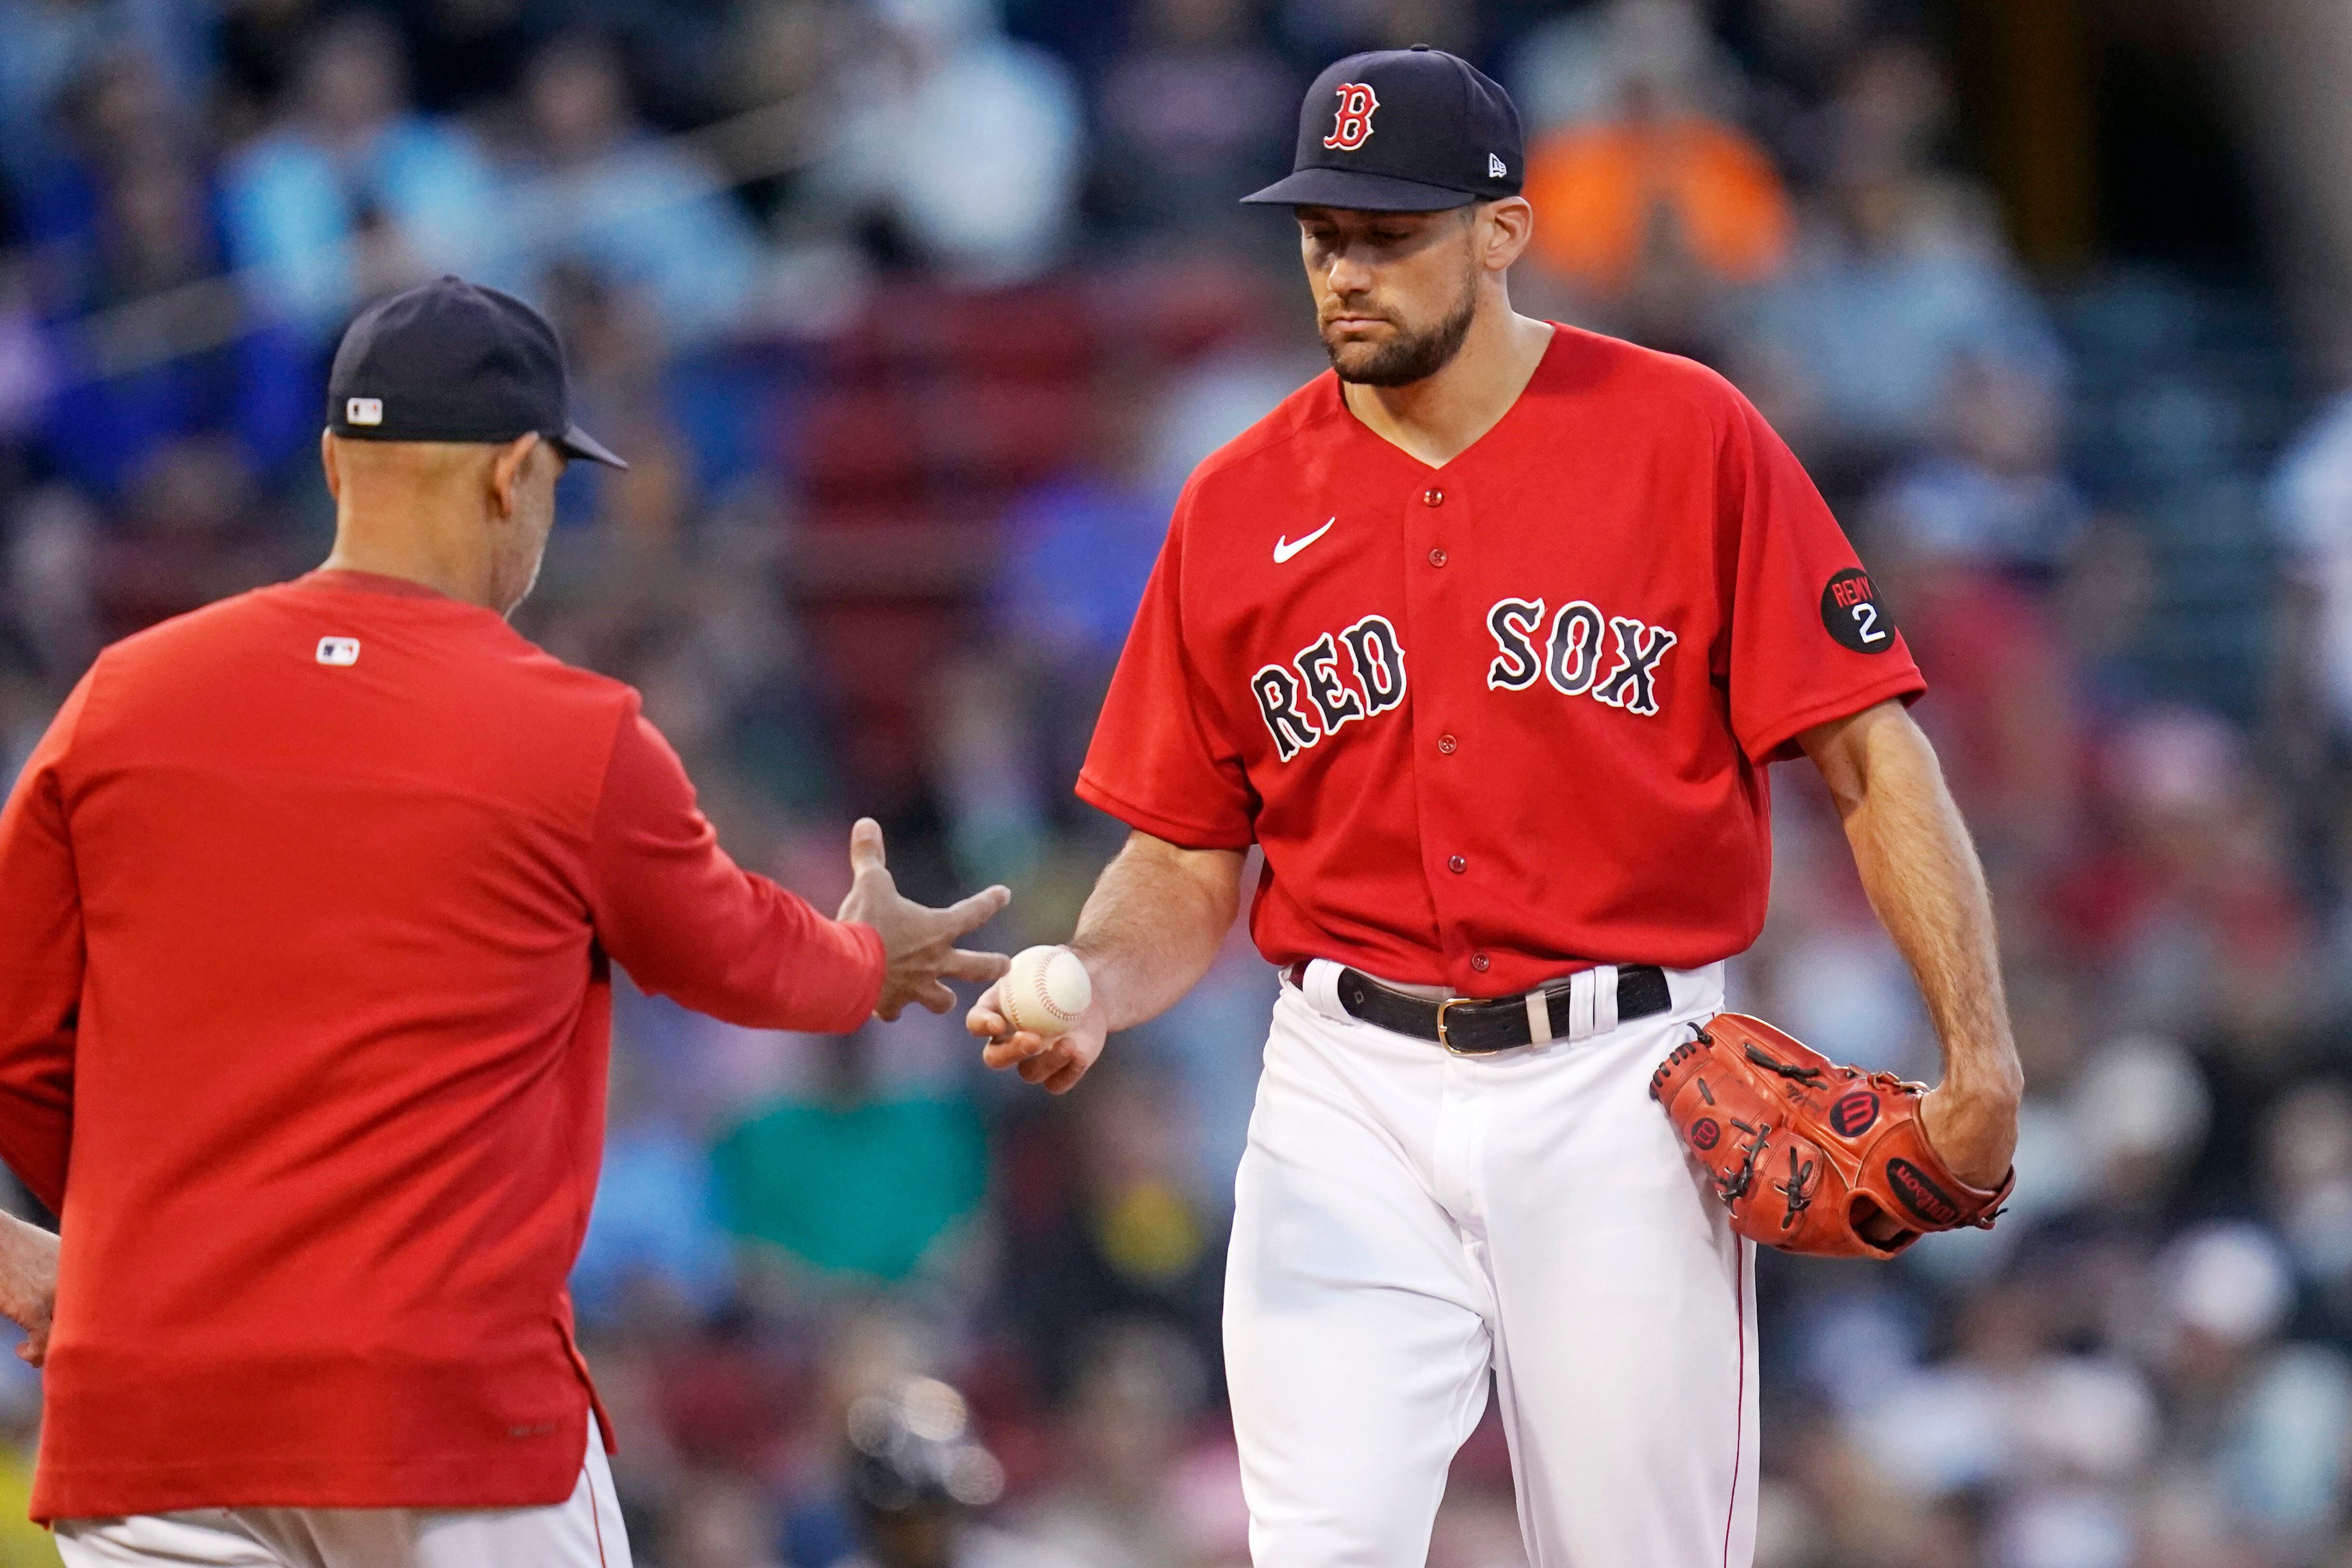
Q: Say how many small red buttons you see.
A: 5